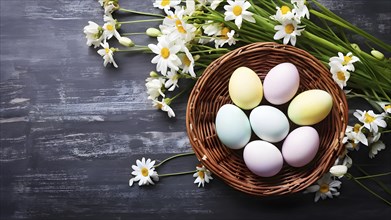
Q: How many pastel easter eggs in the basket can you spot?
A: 7